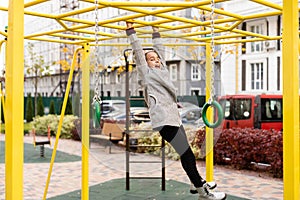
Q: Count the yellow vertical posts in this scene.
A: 4